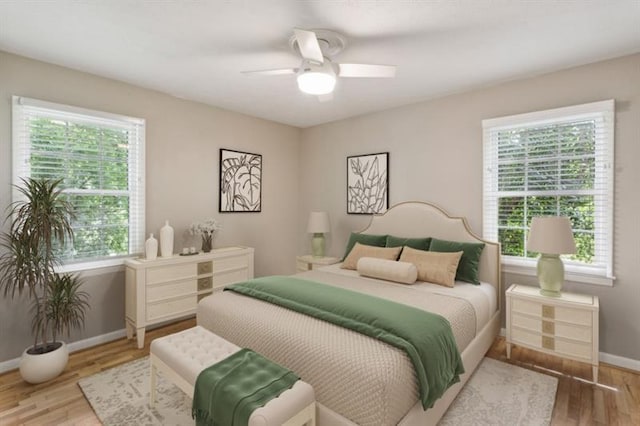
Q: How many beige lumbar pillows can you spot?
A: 1